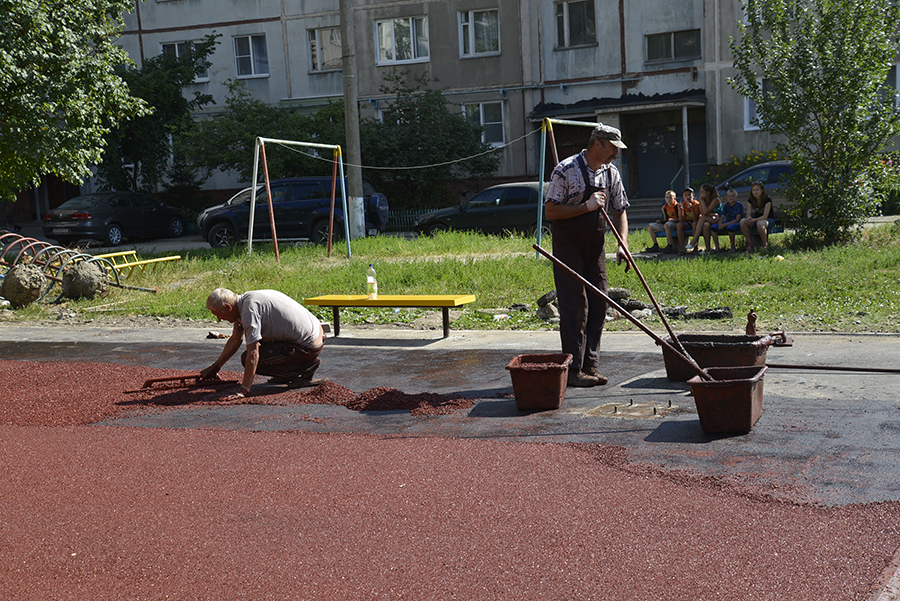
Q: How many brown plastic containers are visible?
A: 3